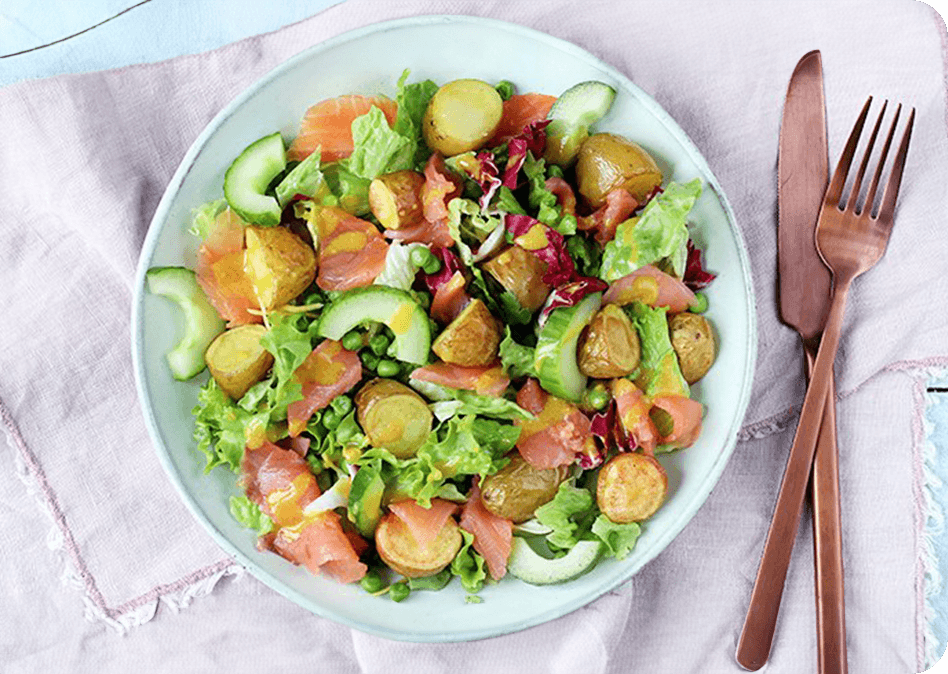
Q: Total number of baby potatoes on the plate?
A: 13